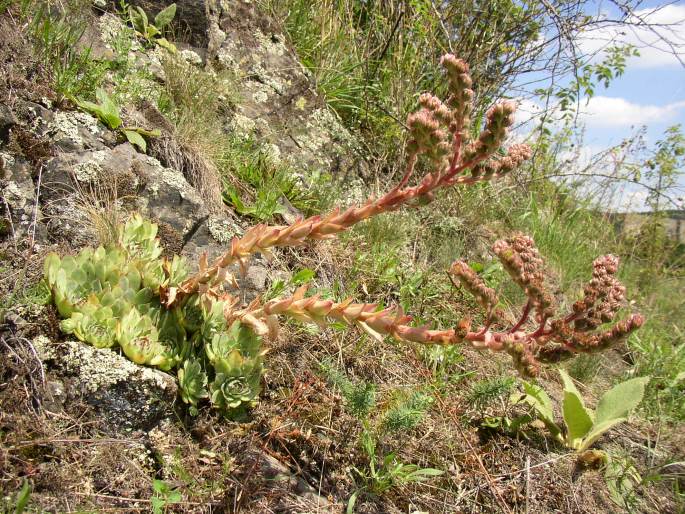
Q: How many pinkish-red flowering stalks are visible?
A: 2